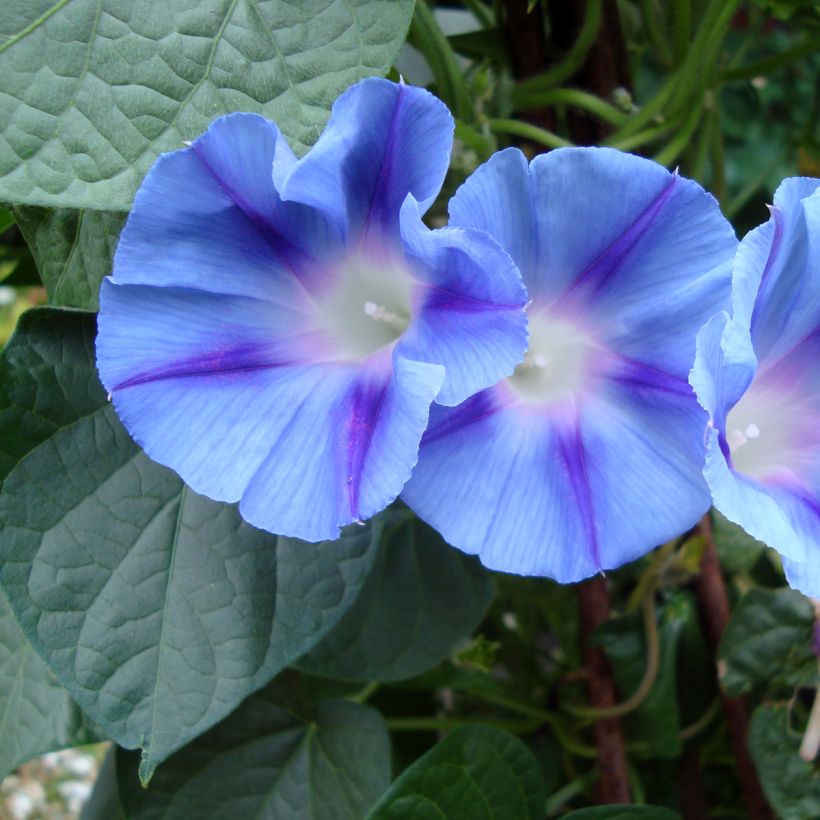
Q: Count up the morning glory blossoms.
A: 3